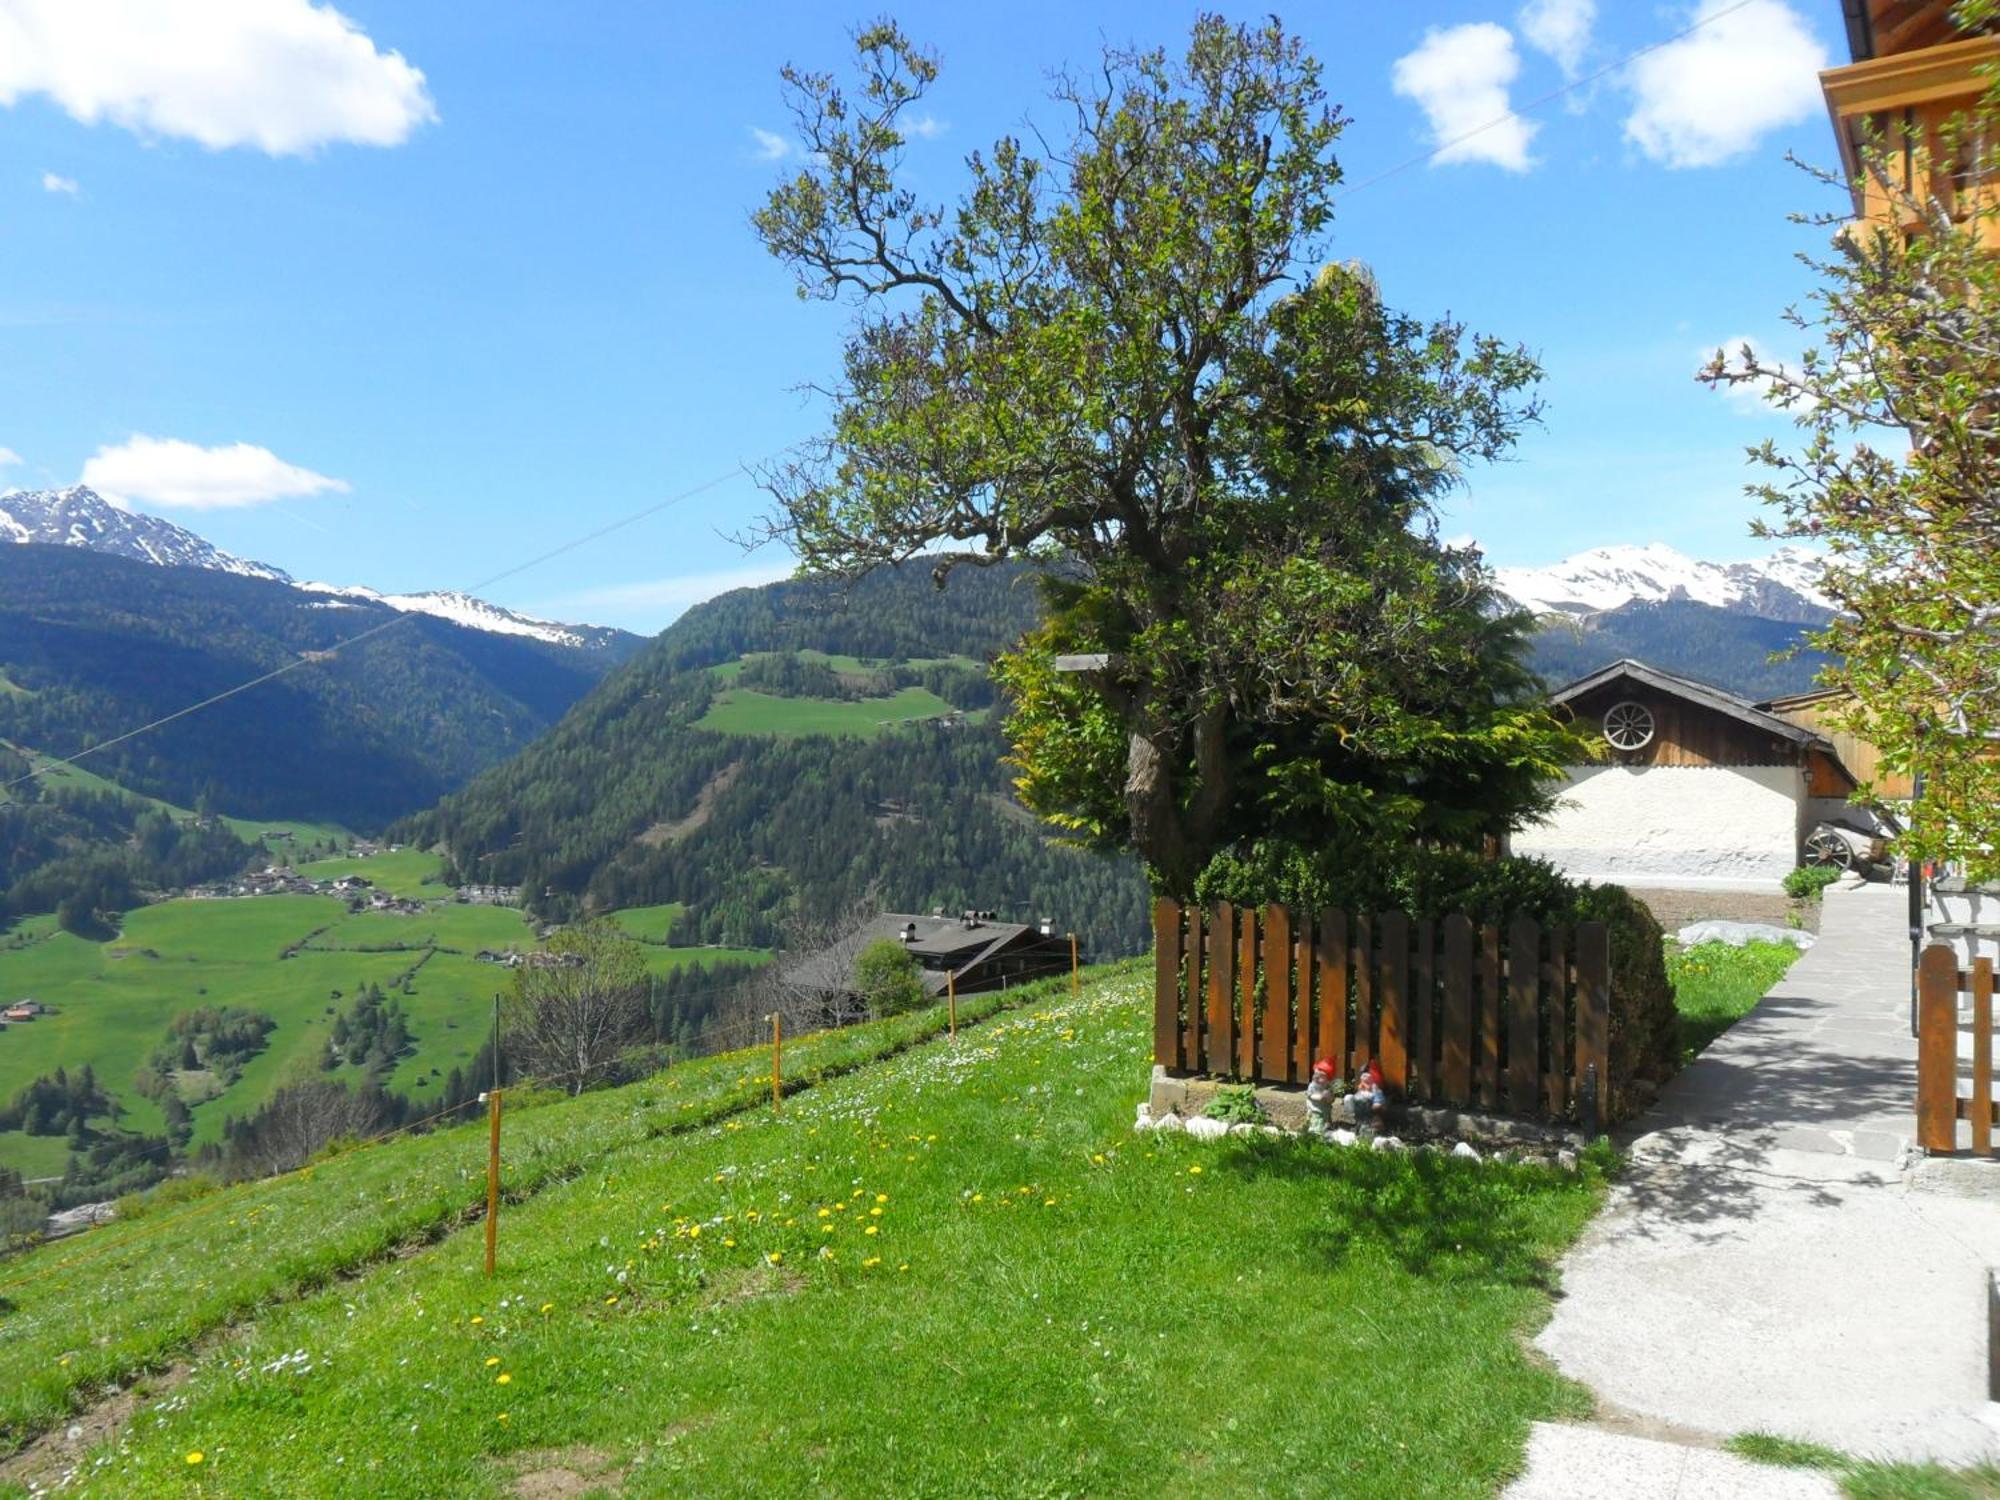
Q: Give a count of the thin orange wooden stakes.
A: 4